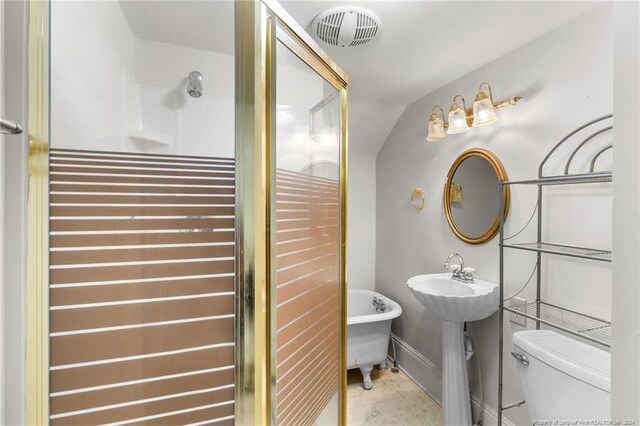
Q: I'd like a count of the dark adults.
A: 0